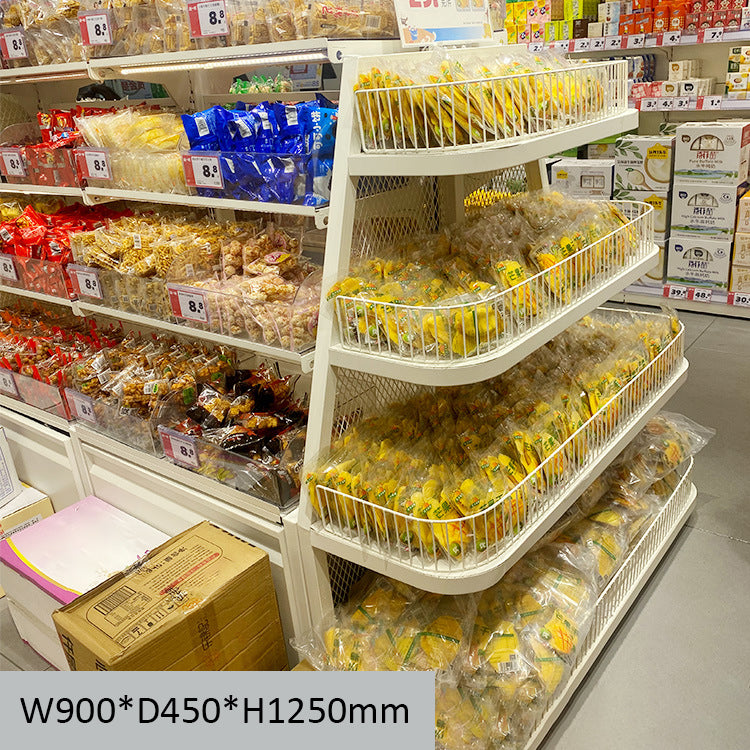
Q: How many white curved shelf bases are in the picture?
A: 4